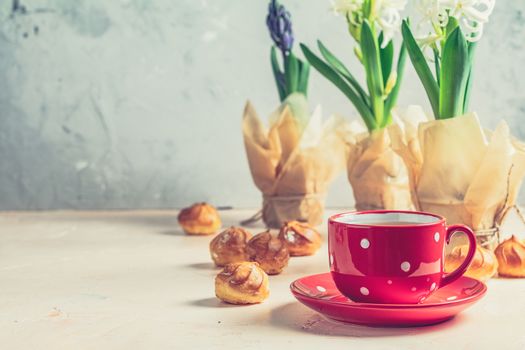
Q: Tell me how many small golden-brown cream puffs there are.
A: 7